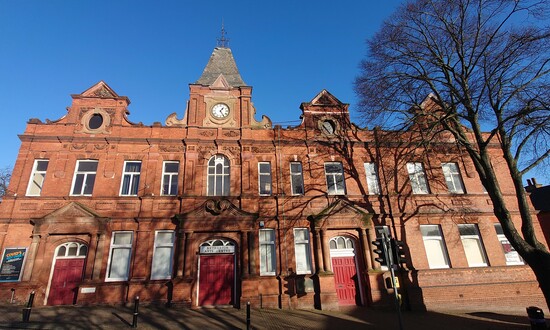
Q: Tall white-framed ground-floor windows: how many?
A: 7